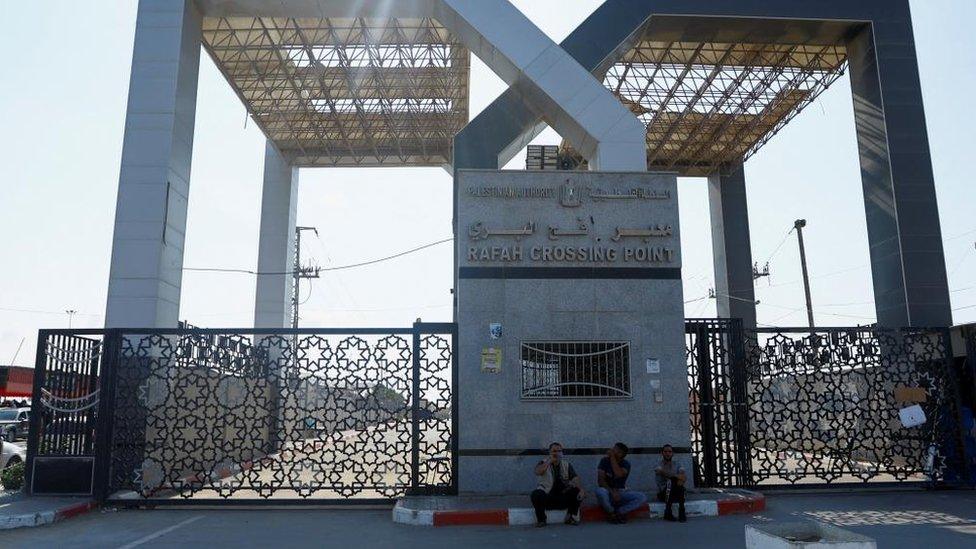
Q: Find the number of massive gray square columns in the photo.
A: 4